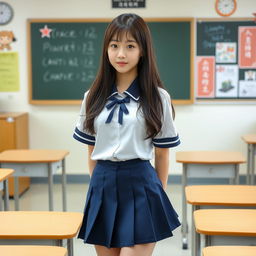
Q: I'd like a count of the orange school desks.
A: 9